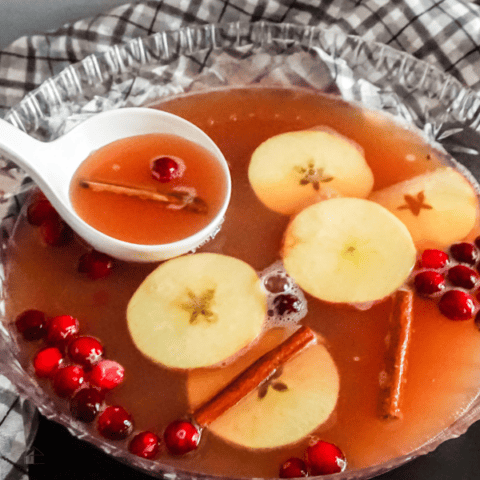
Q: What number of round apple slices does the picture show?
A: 5